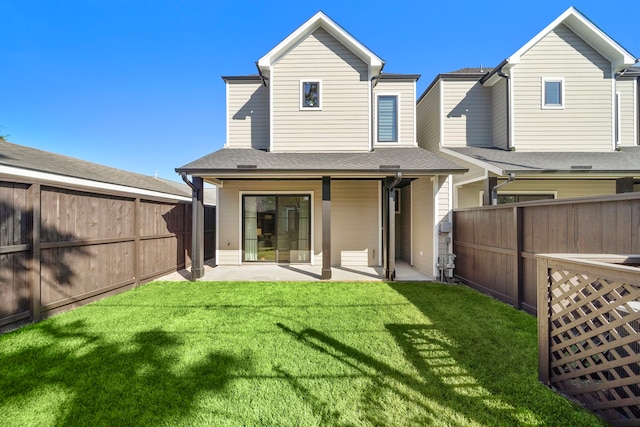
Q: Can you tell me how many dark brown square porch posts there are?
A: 3